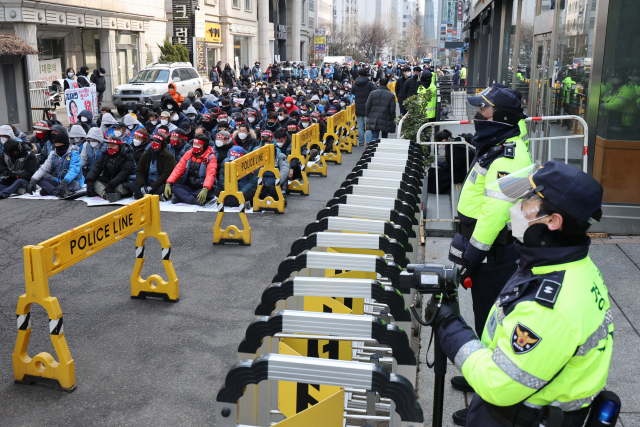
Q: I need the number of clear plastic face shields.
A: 1